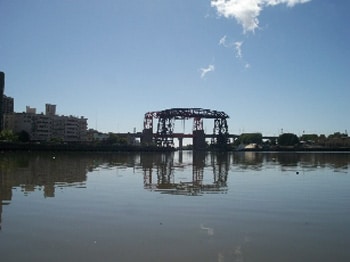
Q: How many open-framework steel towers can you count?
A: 4